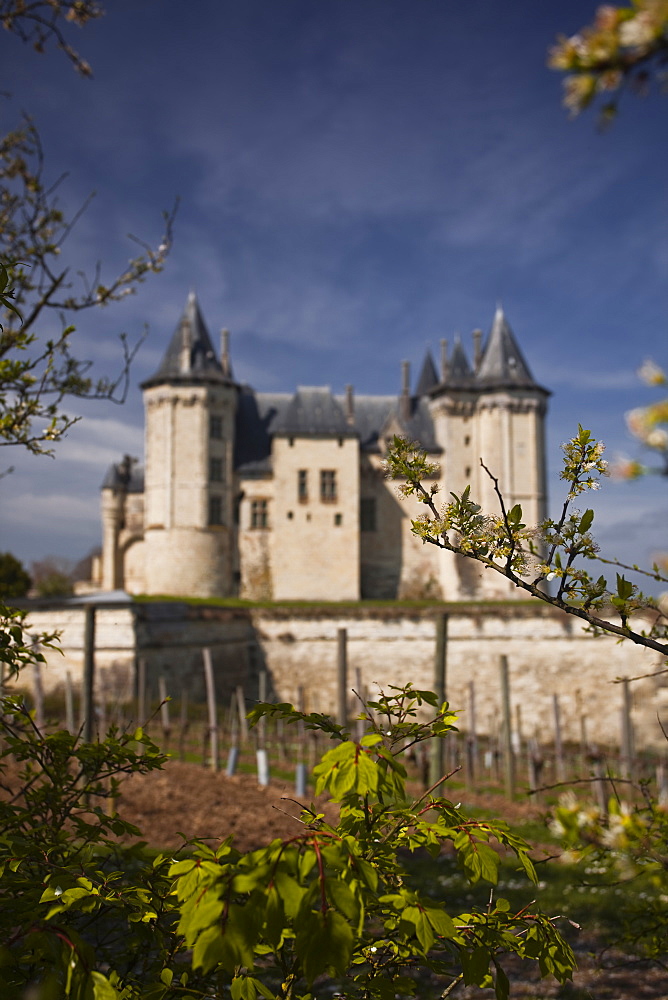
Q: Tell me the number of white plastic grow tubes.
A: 3